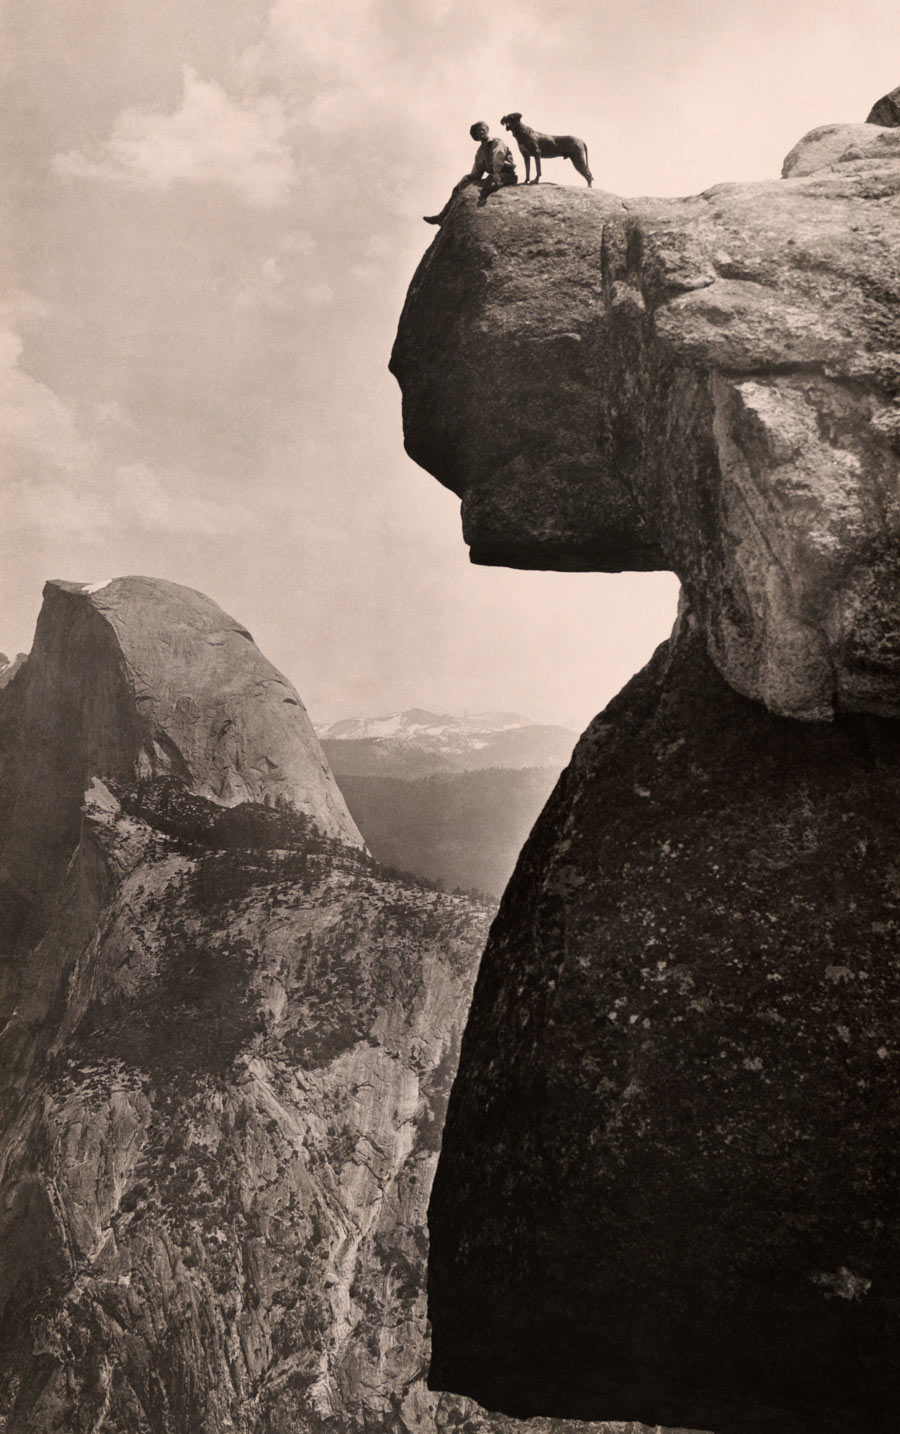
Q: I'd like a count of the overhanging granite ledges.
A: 1